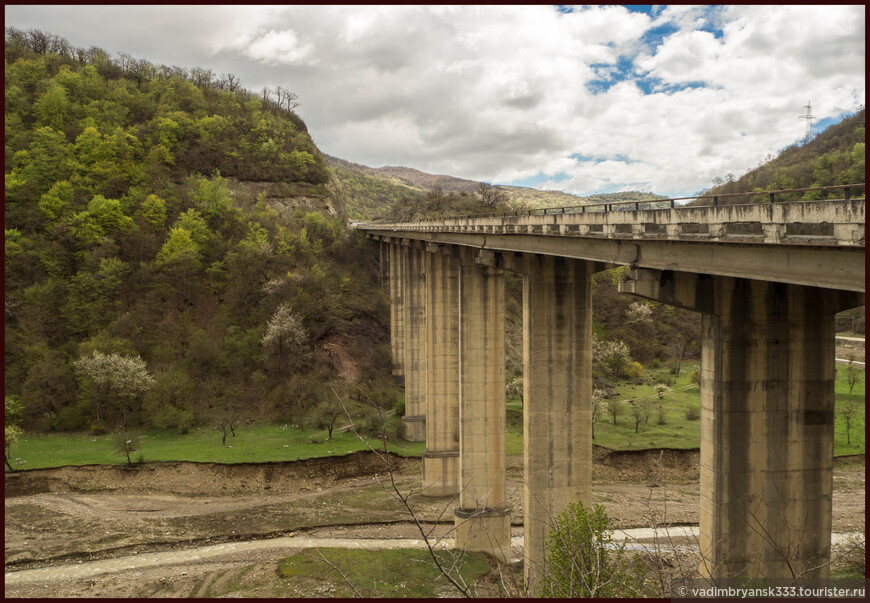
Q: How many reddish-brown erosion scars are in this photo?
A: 1